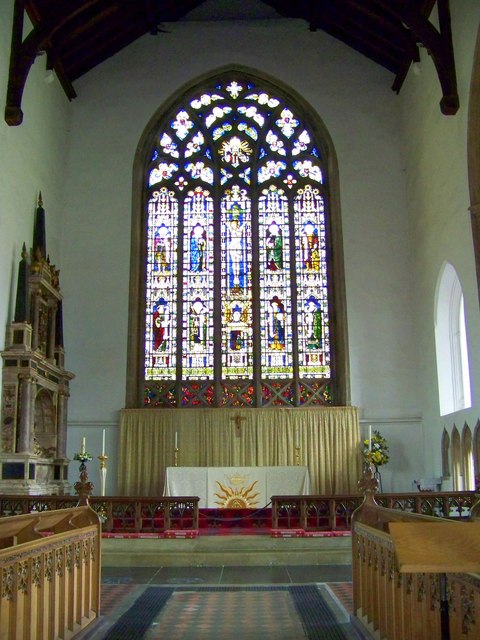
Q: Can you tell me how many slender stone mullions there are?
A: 4